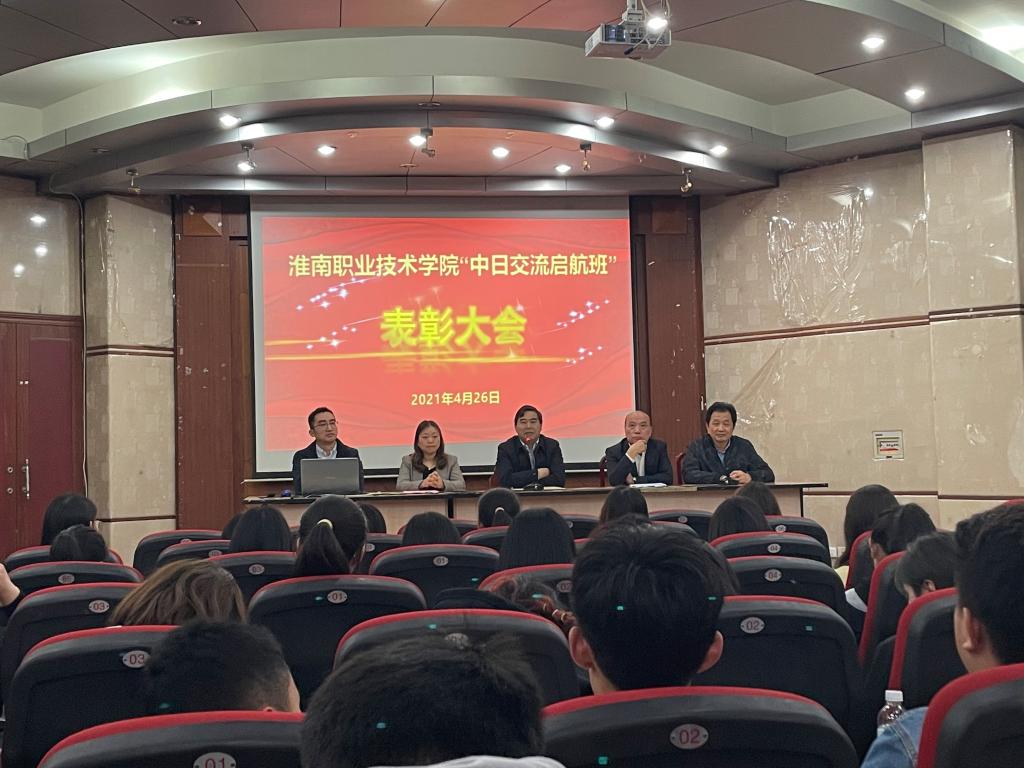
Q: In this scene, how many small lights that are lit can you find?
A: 11